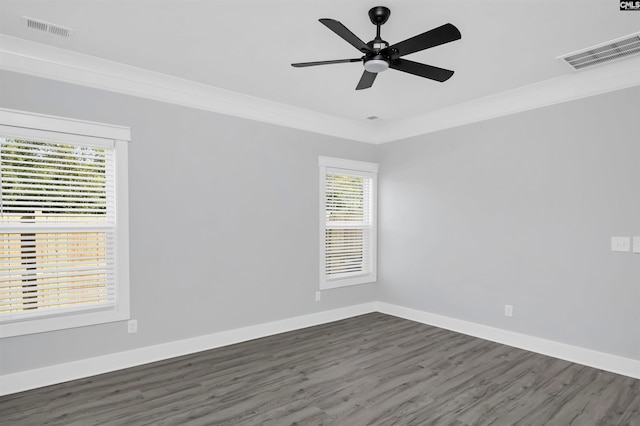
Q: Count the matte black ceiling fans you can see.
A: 1